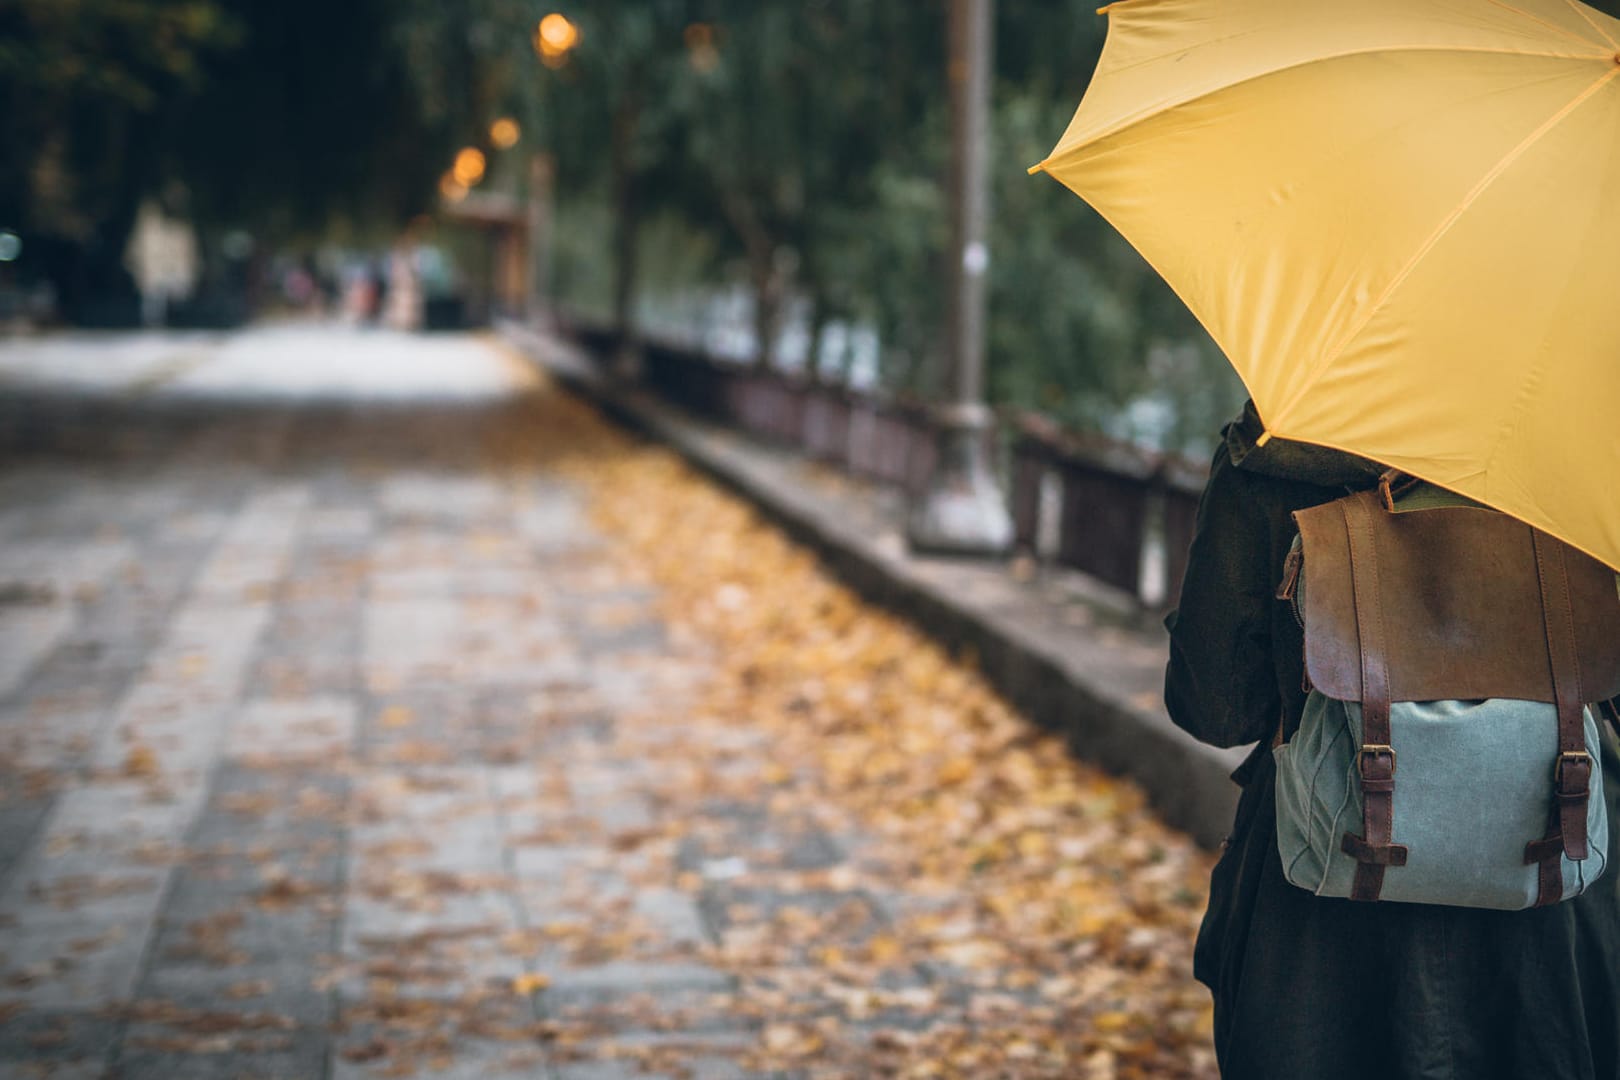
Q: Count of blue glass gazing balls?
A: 0